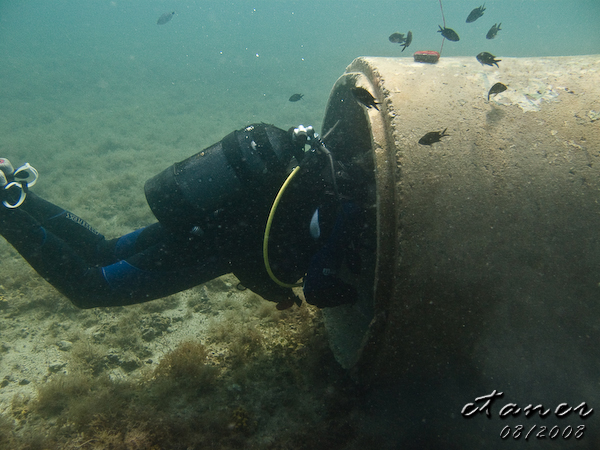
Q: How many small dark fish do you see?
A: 11